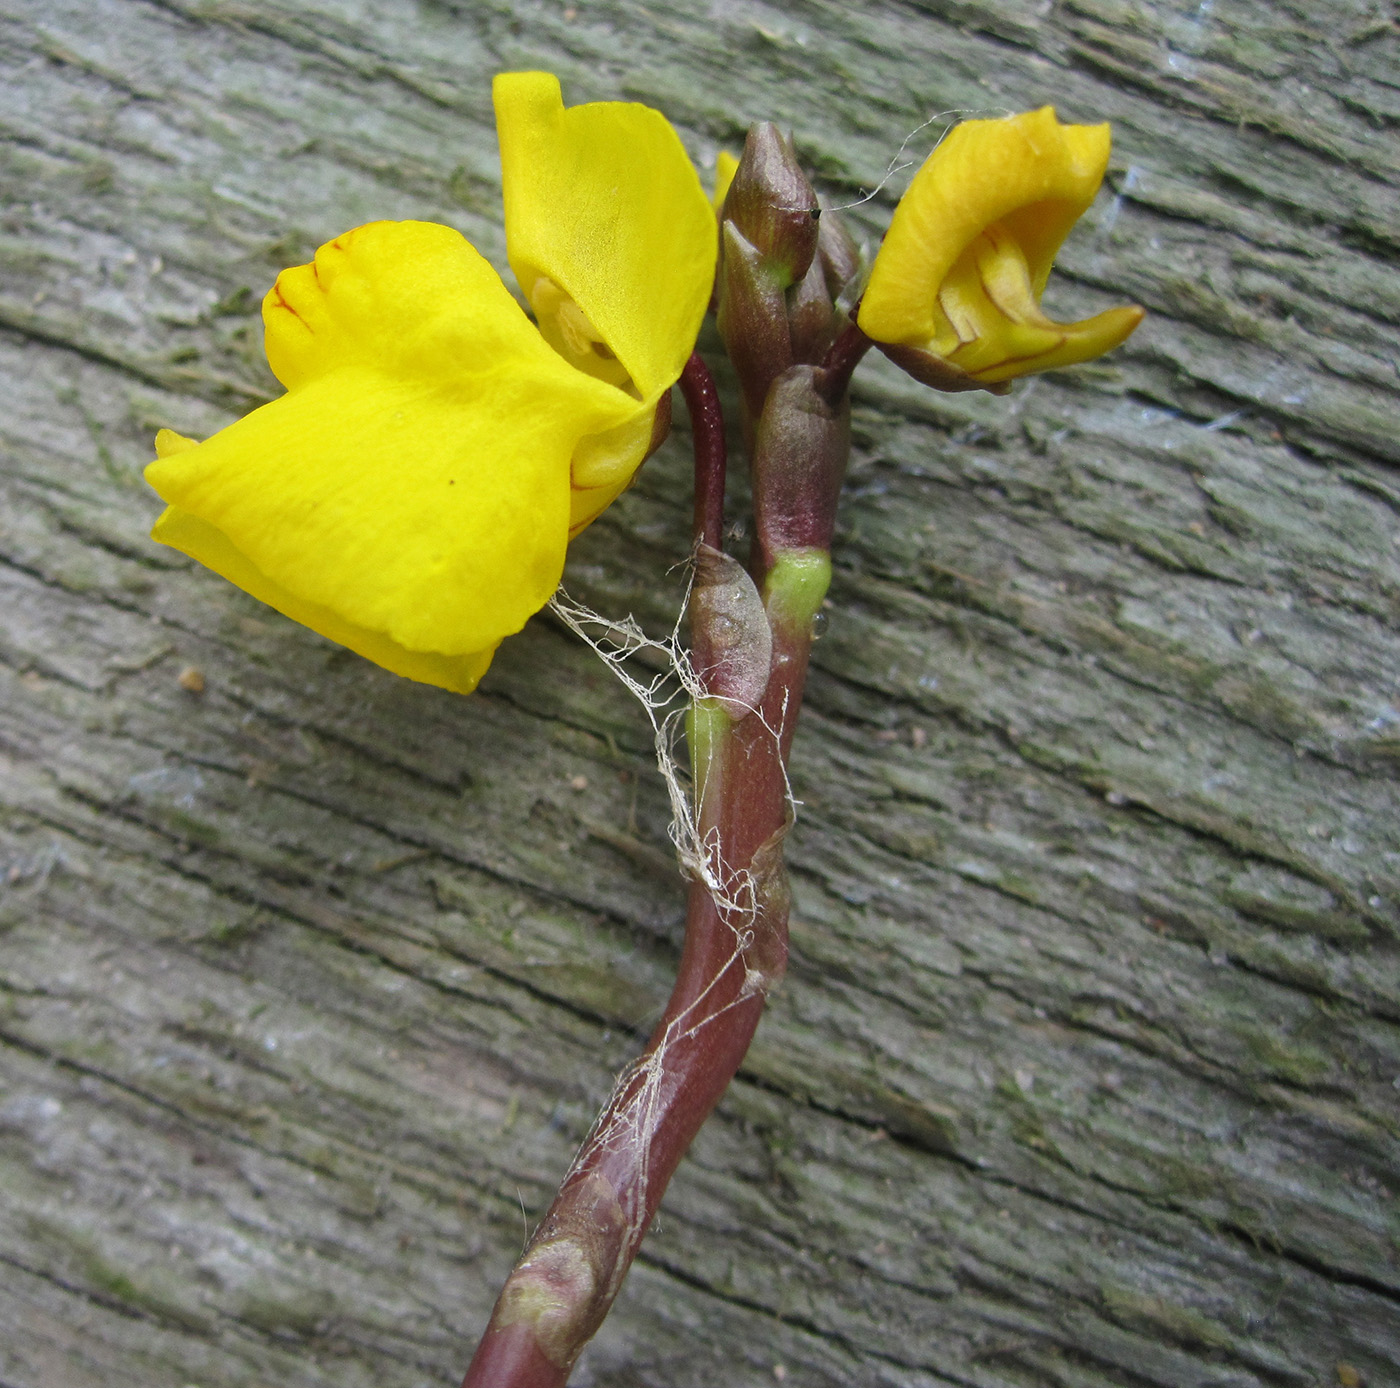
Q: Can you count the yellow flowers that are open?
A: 2